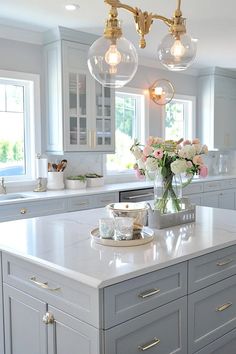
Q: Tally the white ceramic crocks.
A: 3